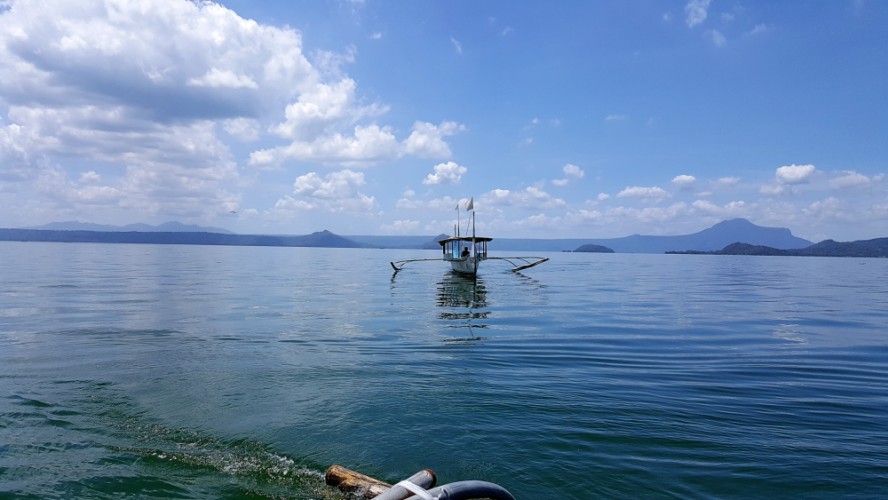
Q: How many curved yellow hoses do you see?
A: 0